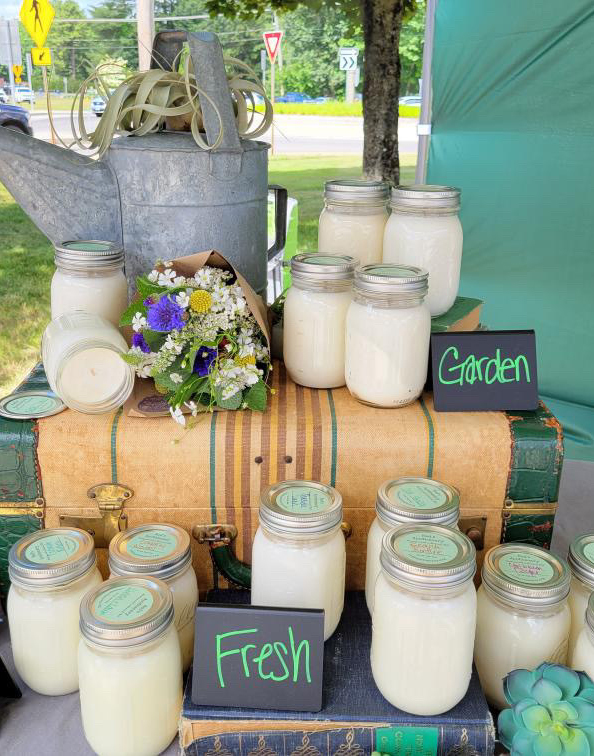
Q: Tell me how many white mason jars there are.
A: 15